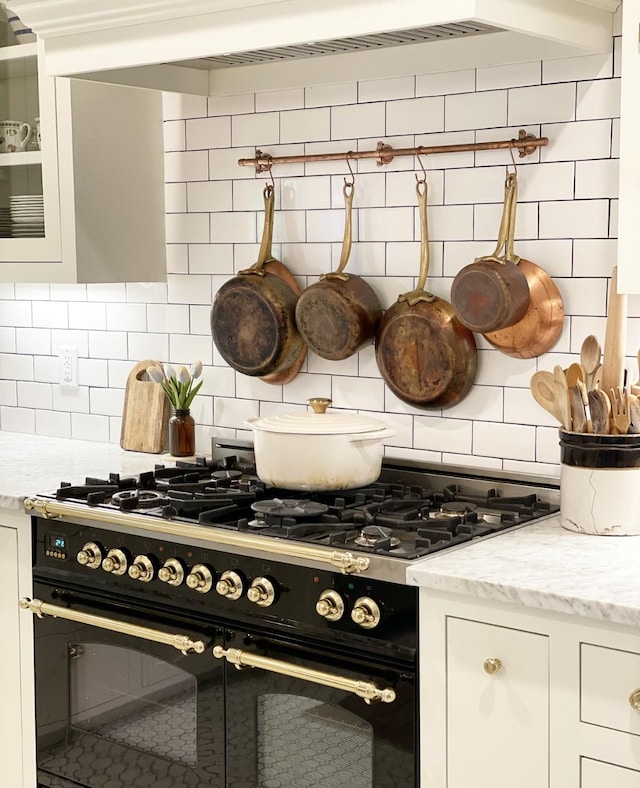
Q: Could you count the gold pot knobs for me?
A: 1